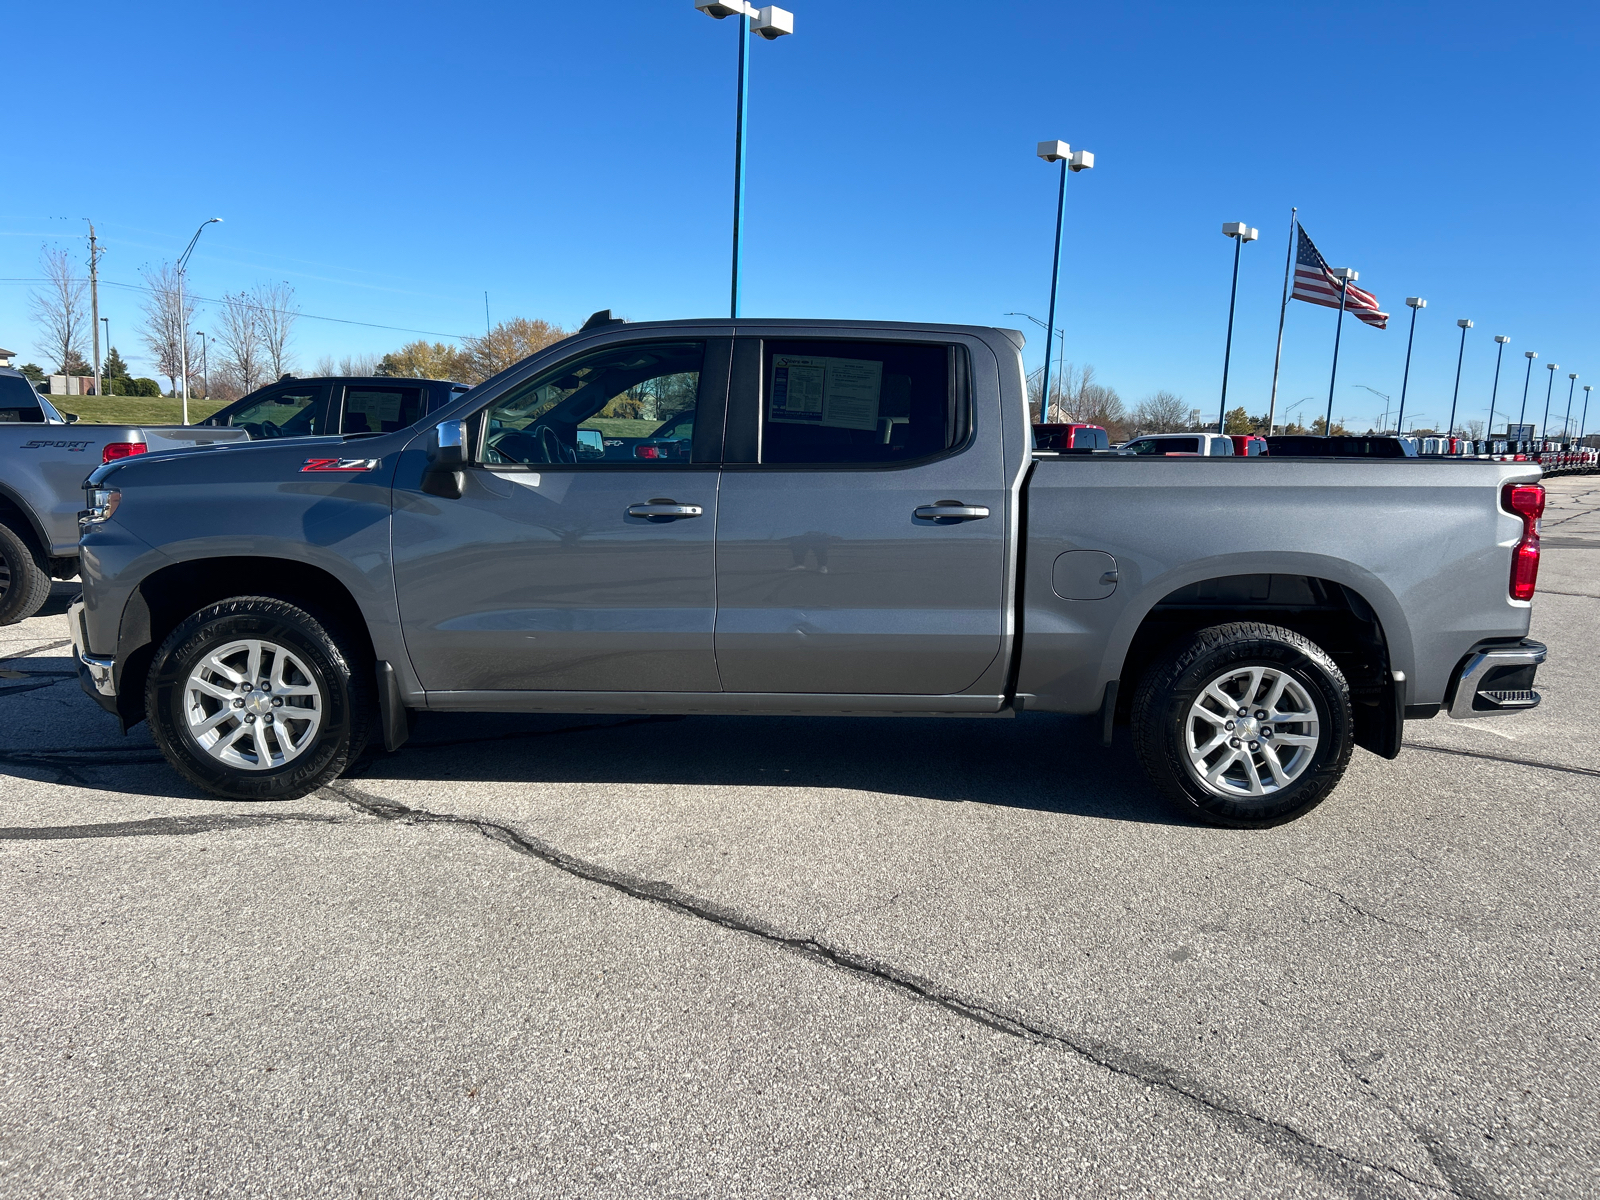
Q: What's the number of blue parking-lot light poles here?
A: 11